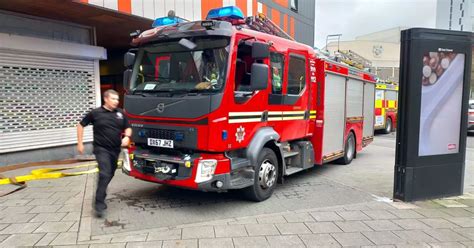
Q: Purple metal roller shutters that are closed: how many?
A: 0